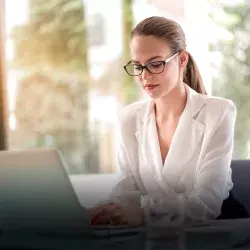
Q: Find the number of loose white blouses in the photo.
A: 1